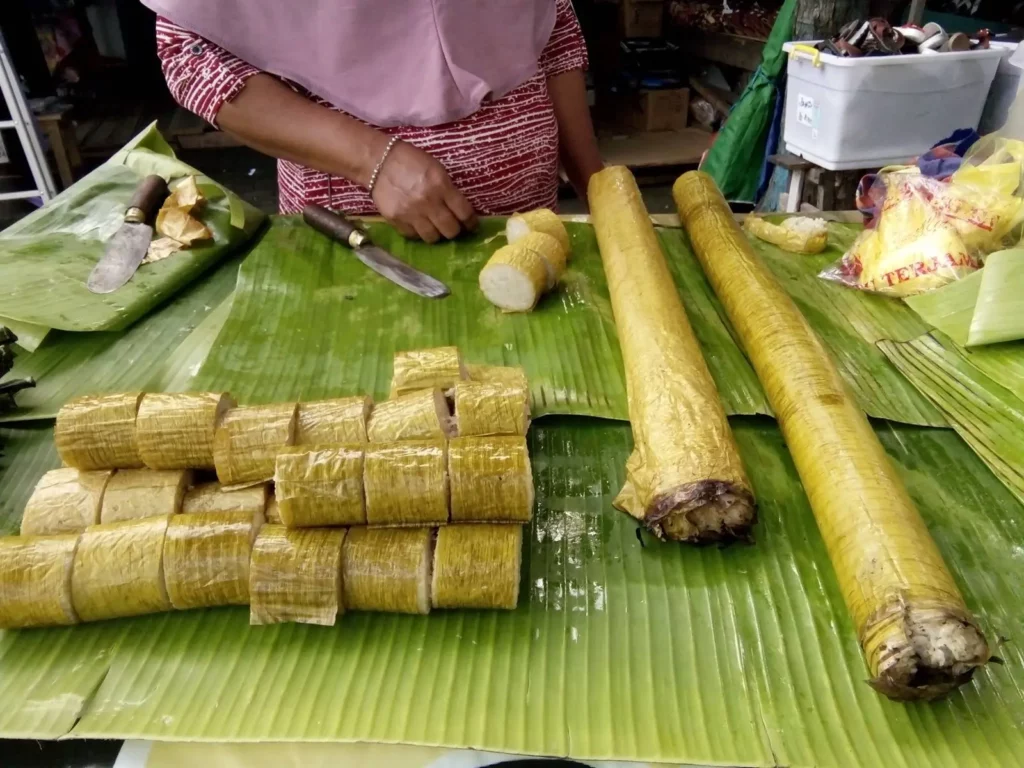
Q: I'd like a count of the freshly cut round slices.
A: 3